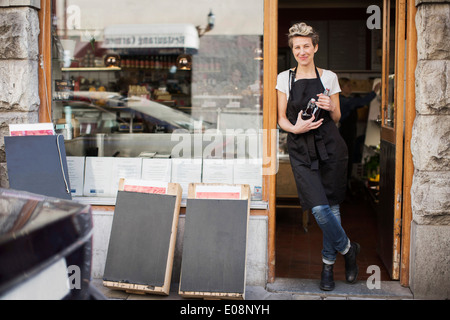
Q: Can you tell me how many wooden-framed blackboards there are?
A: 2